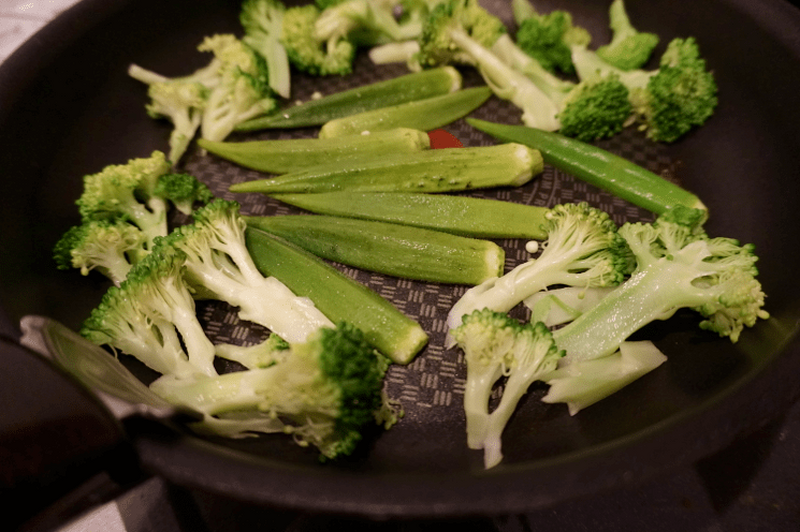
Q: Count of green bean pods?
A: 8